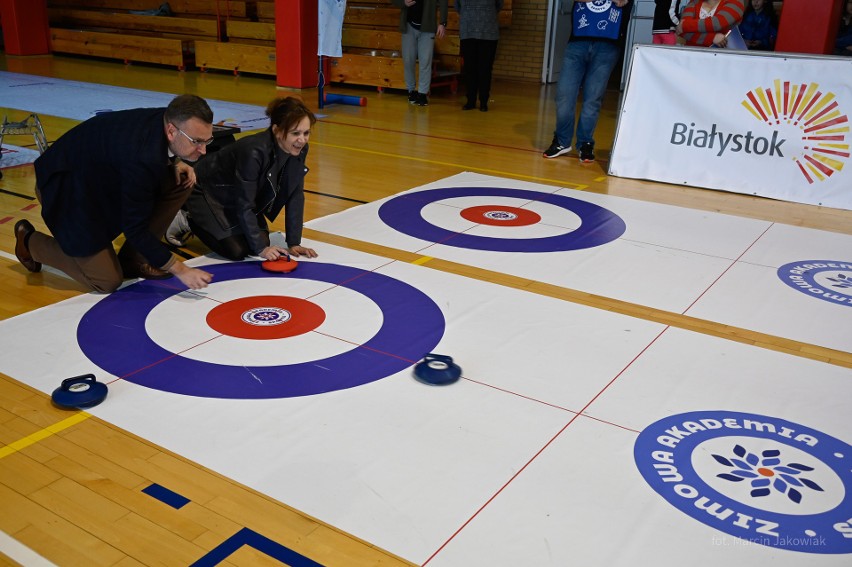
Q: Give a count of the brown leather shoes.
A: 2